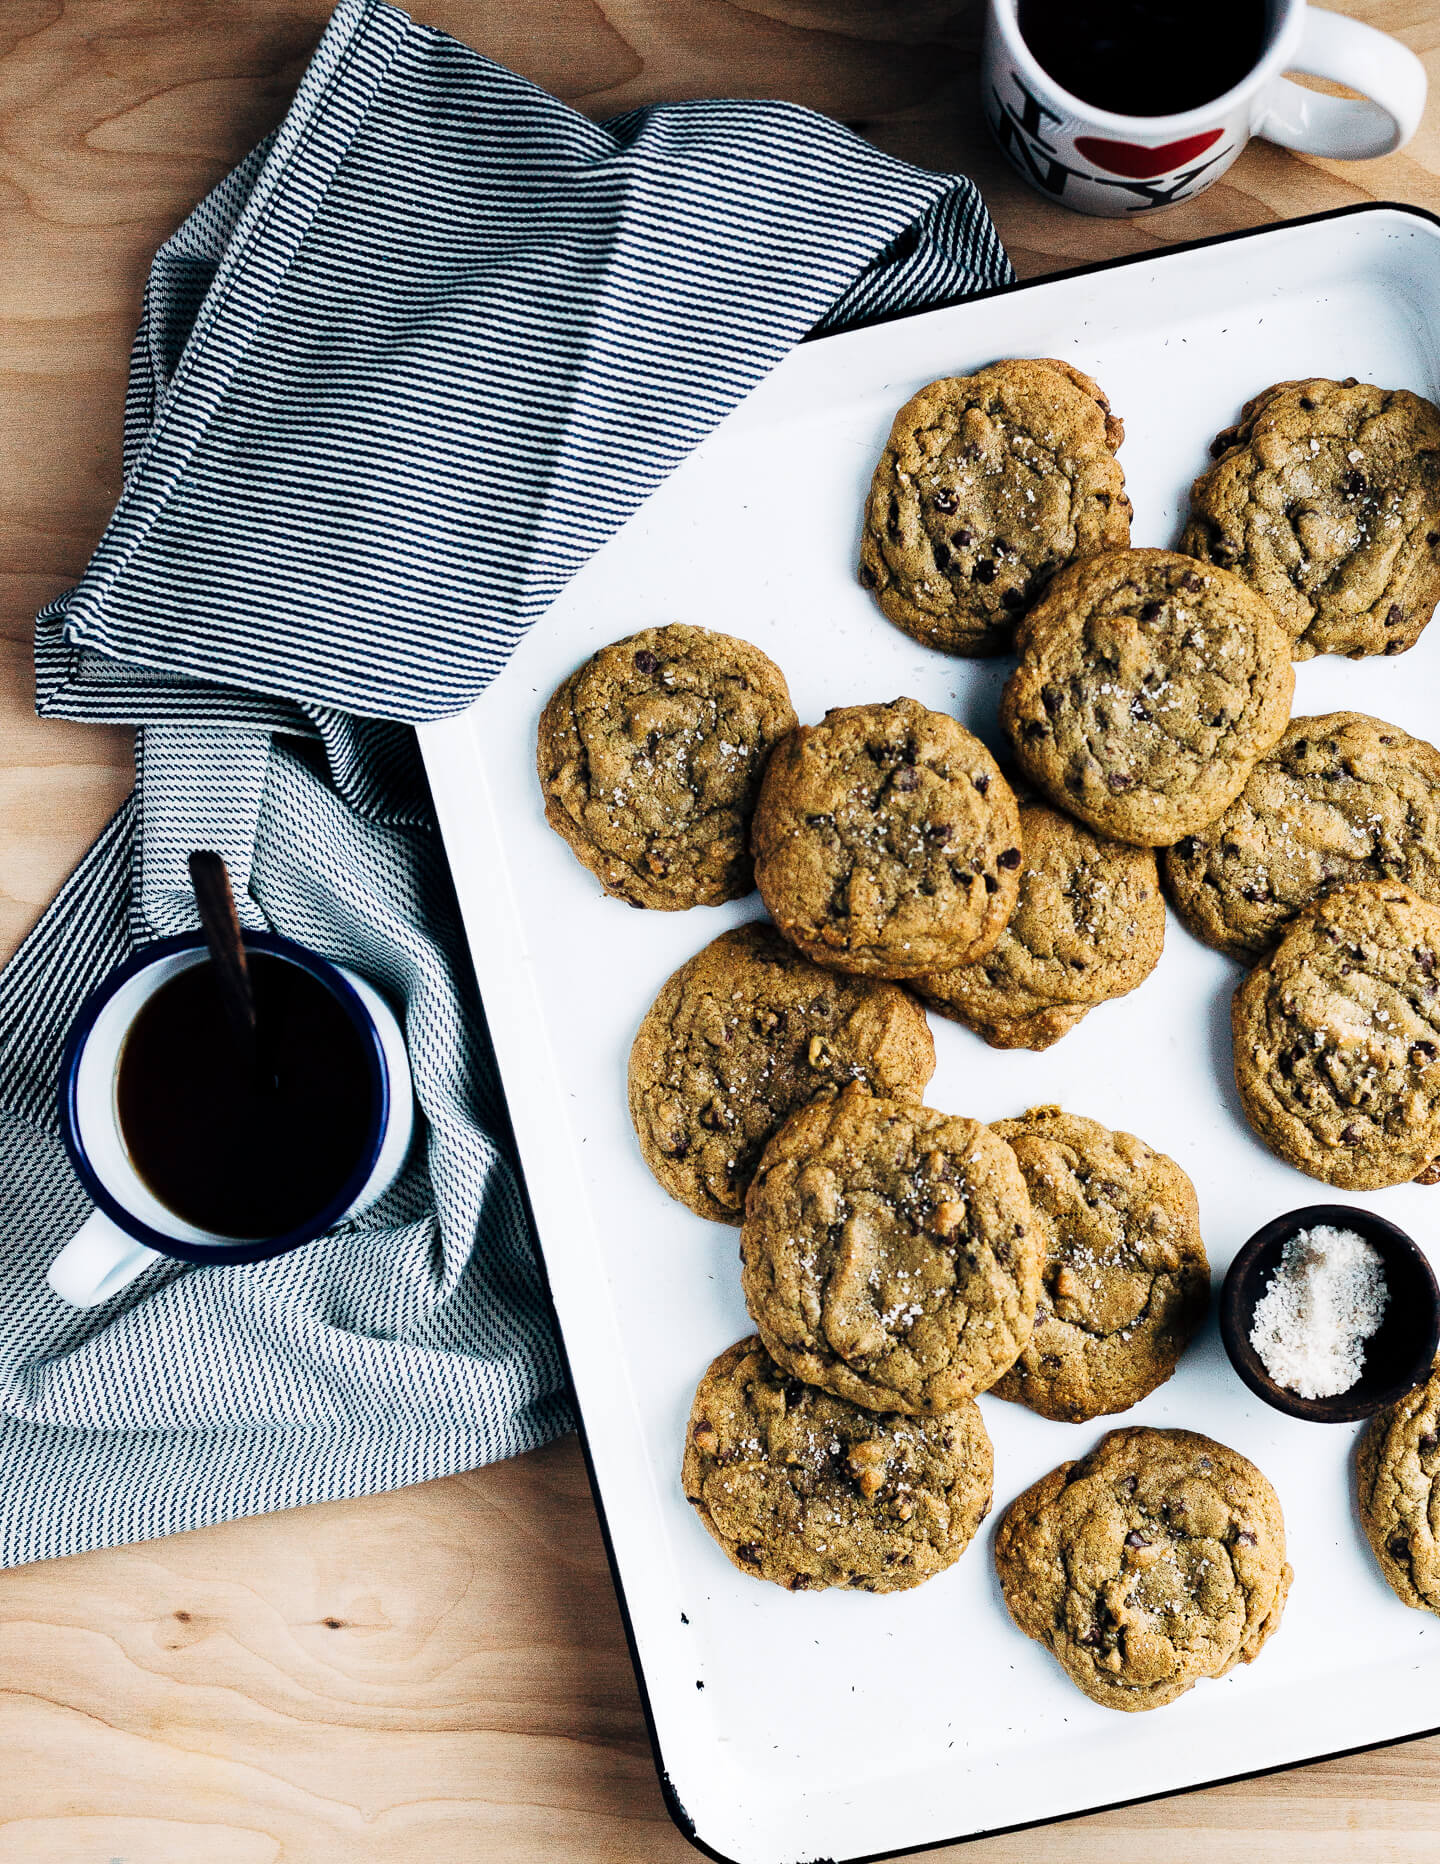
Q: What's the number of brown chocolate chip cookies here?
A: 14